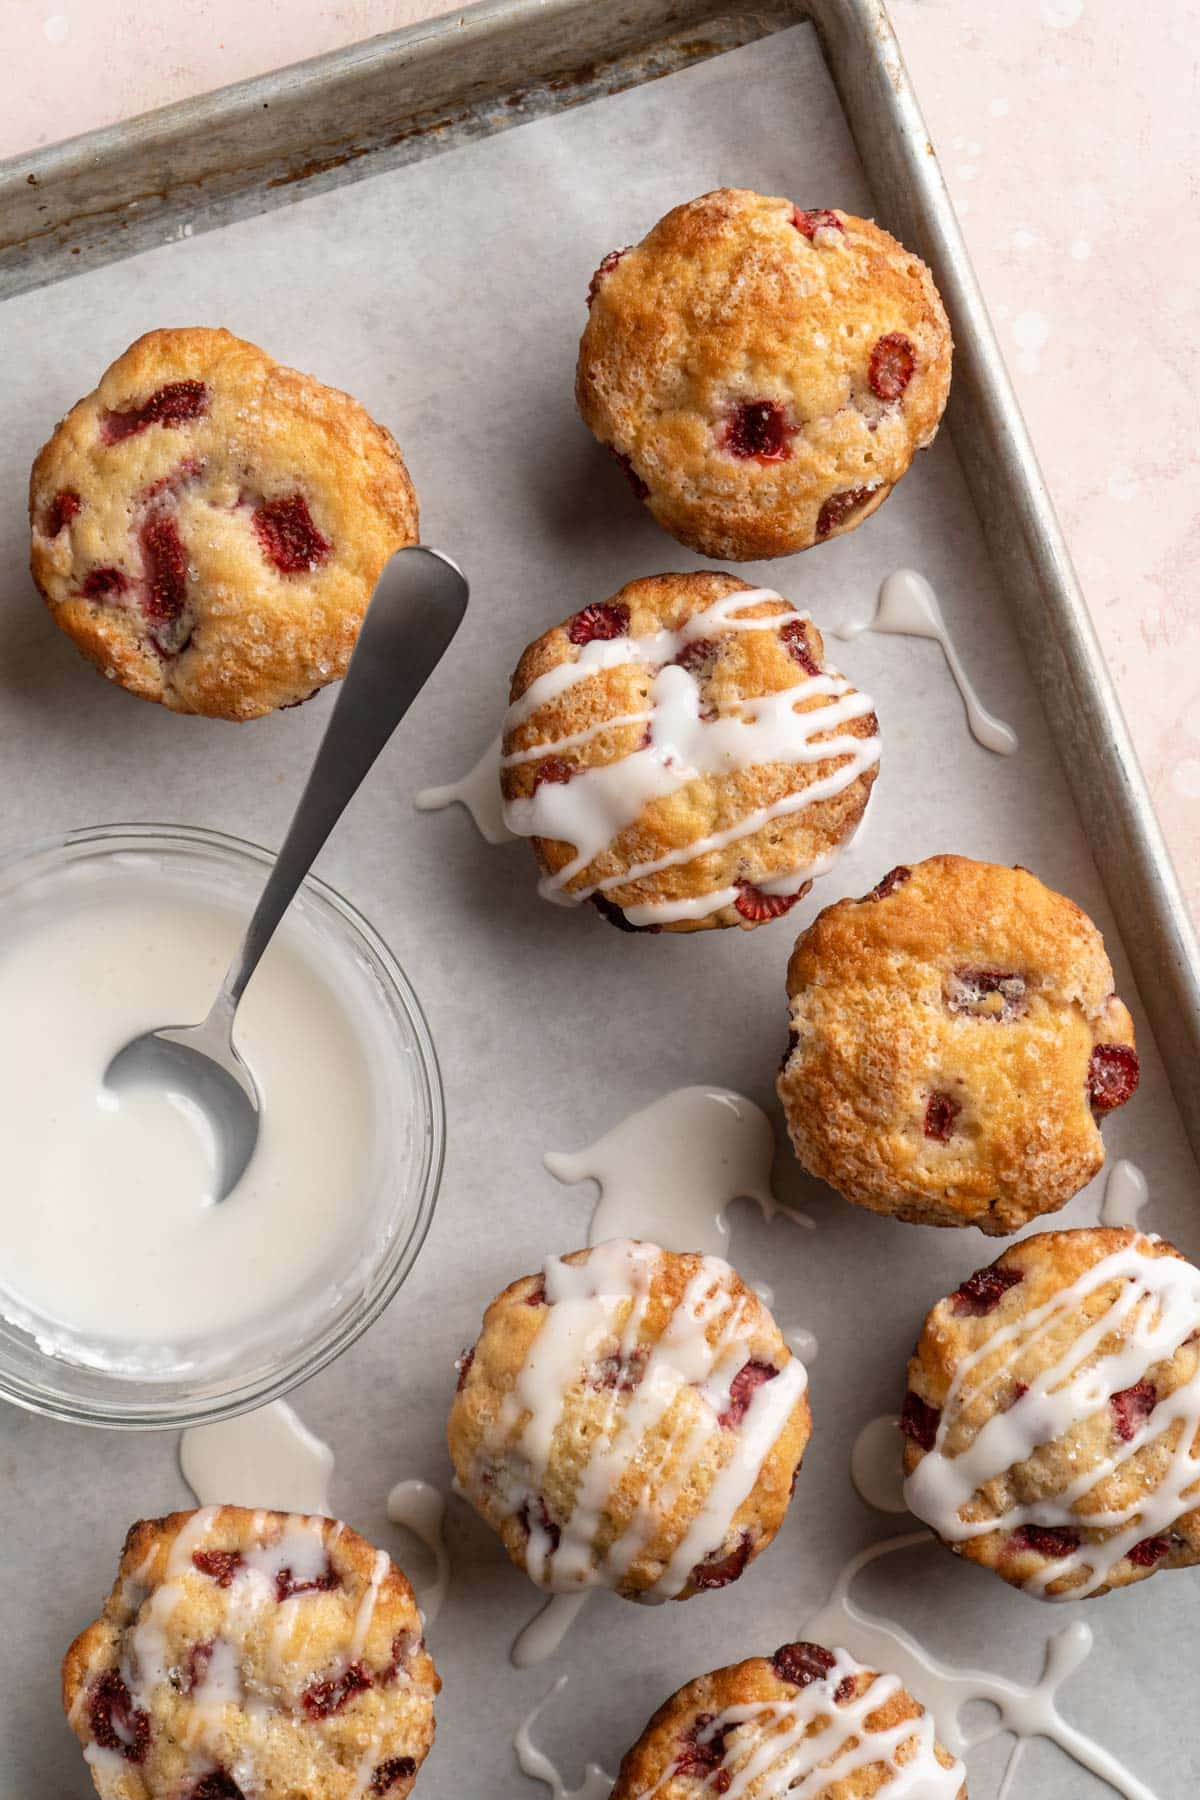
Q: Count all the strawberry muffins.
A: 8